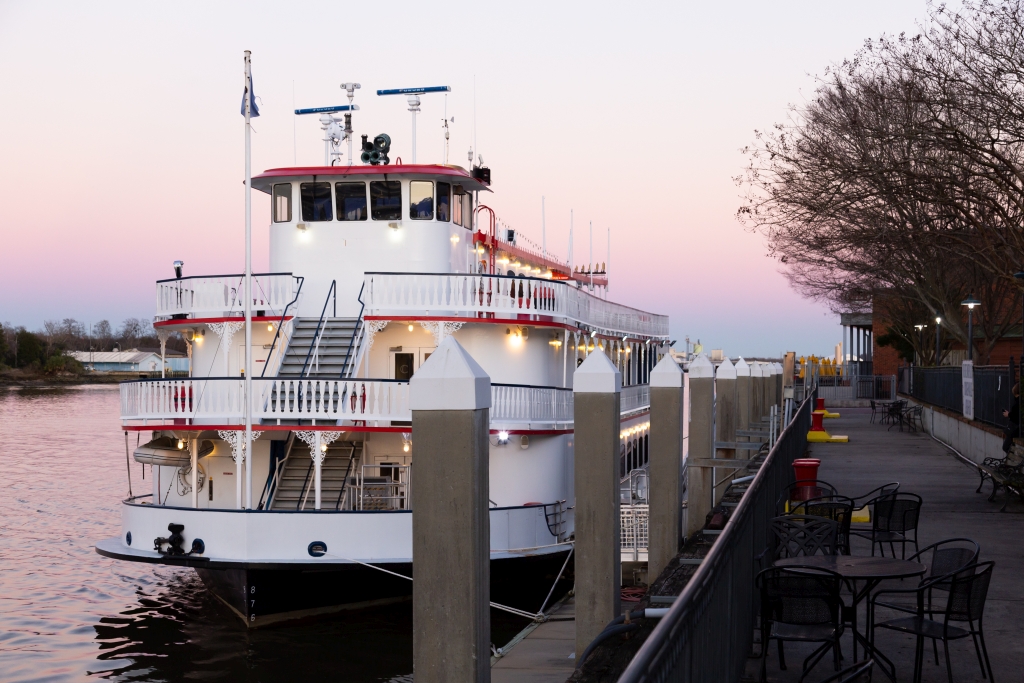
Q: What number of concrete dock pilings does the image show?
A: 10